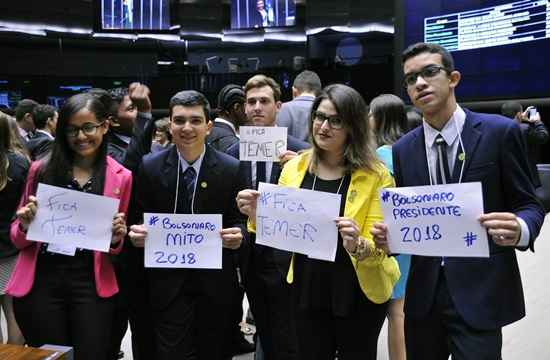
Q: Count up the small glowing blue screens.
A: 2